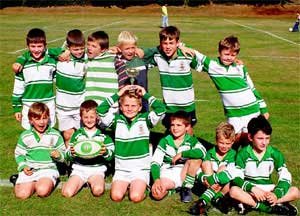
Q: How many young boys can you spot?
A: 12